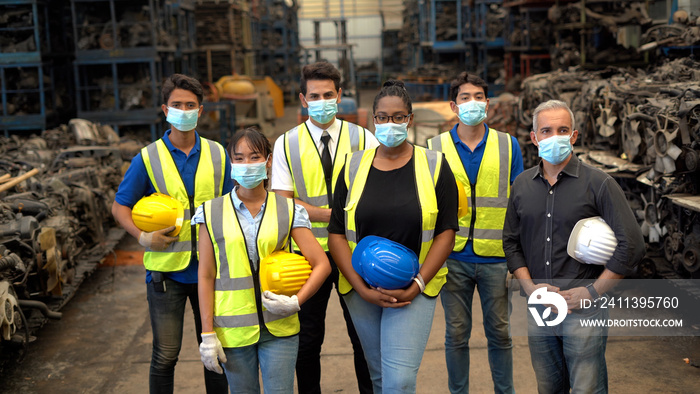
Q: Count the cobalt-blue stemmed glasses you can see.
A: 0